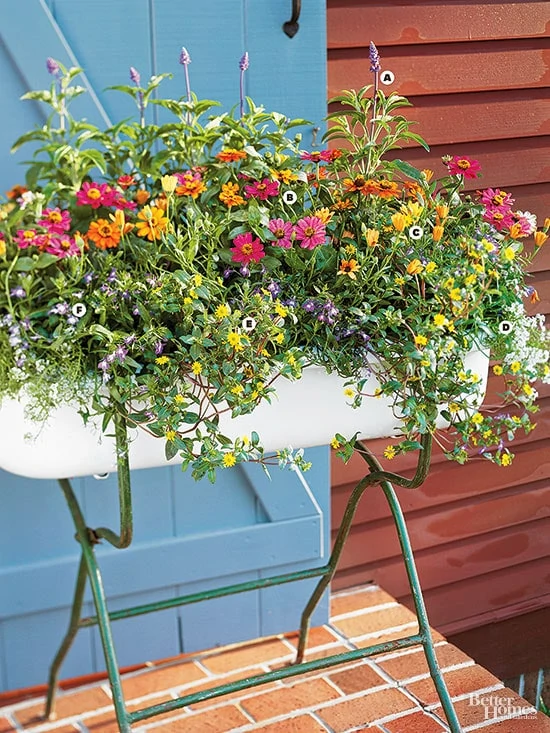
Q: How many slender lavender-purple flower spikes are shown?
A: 5